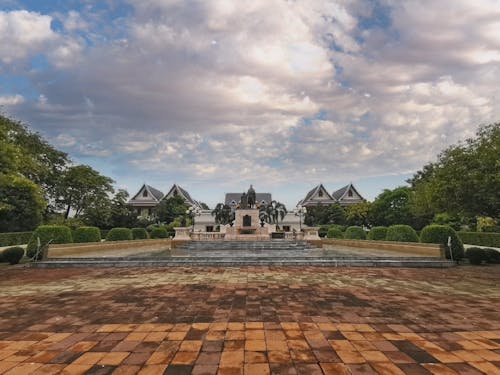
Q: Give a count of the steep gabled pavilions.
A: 4